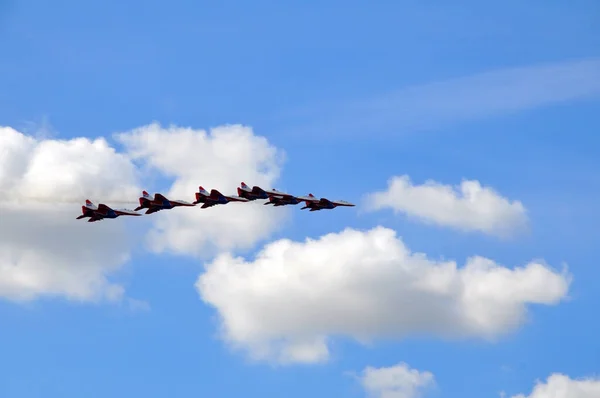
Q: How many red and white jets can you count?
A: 6